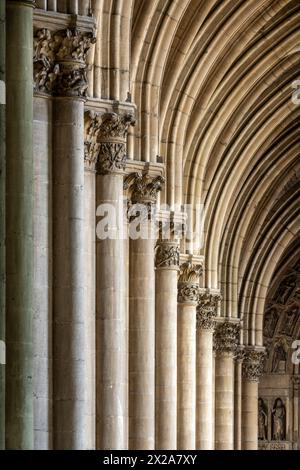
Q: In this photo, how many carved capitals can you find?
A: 8